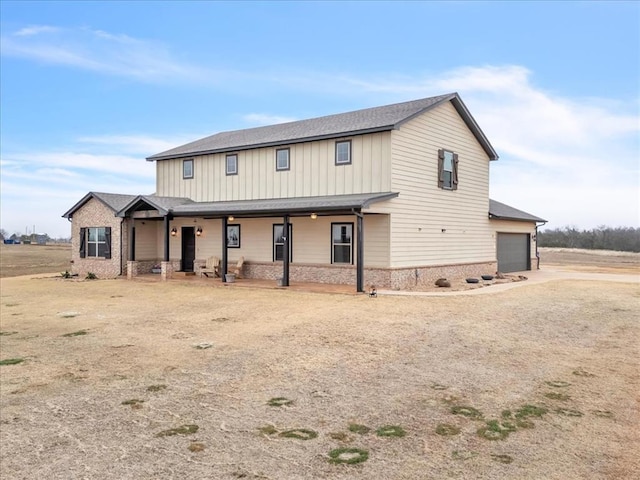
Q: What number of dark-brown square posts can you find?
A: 5